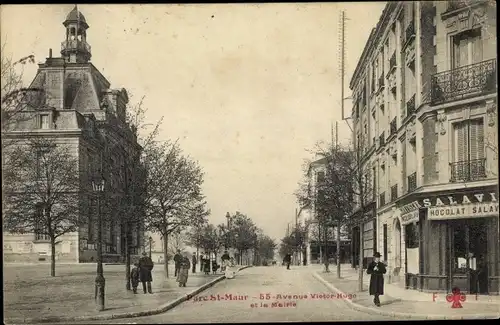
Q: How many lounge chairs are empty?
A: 0